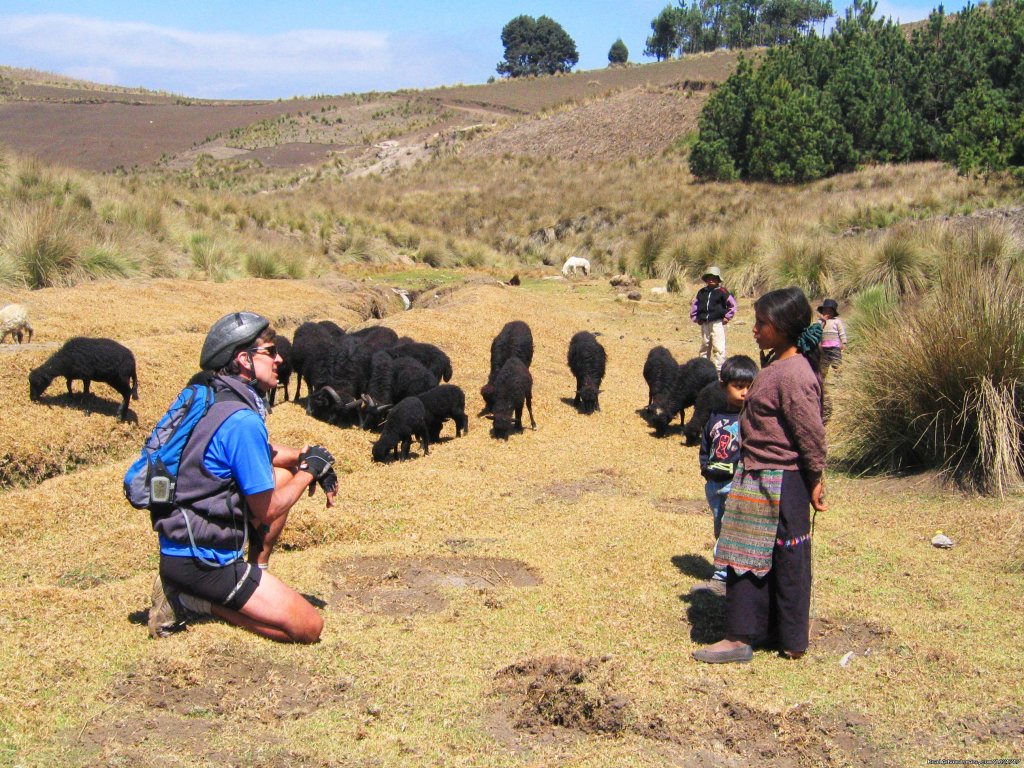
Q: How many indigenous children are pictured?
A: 4